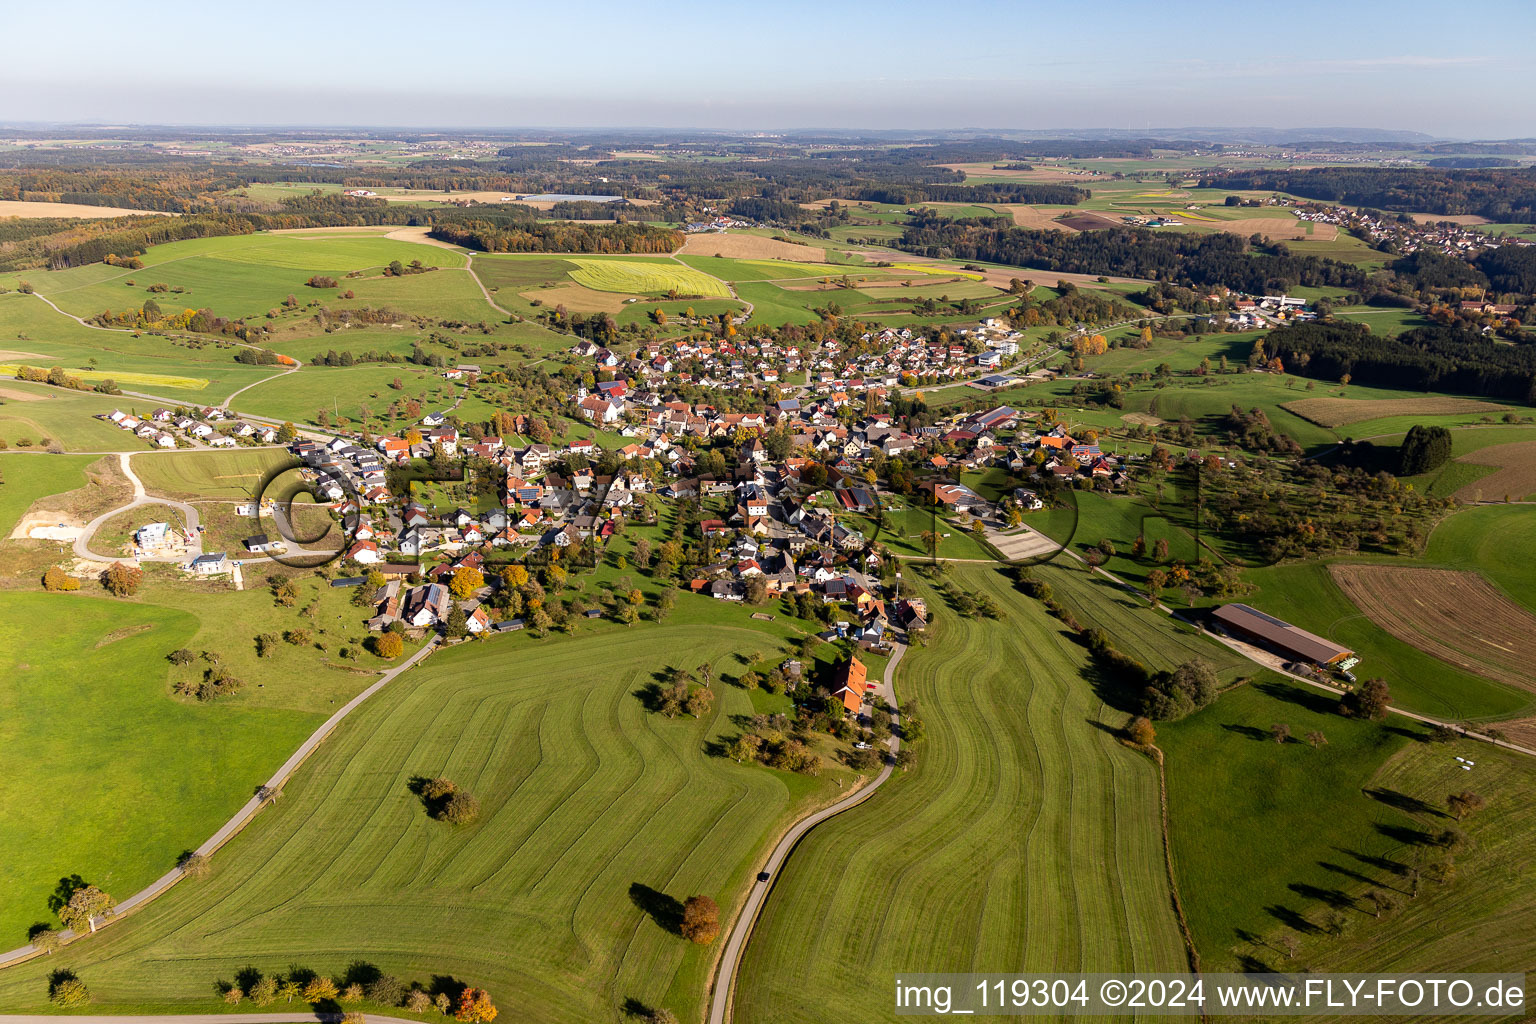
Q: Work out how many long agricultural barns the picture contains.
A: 1